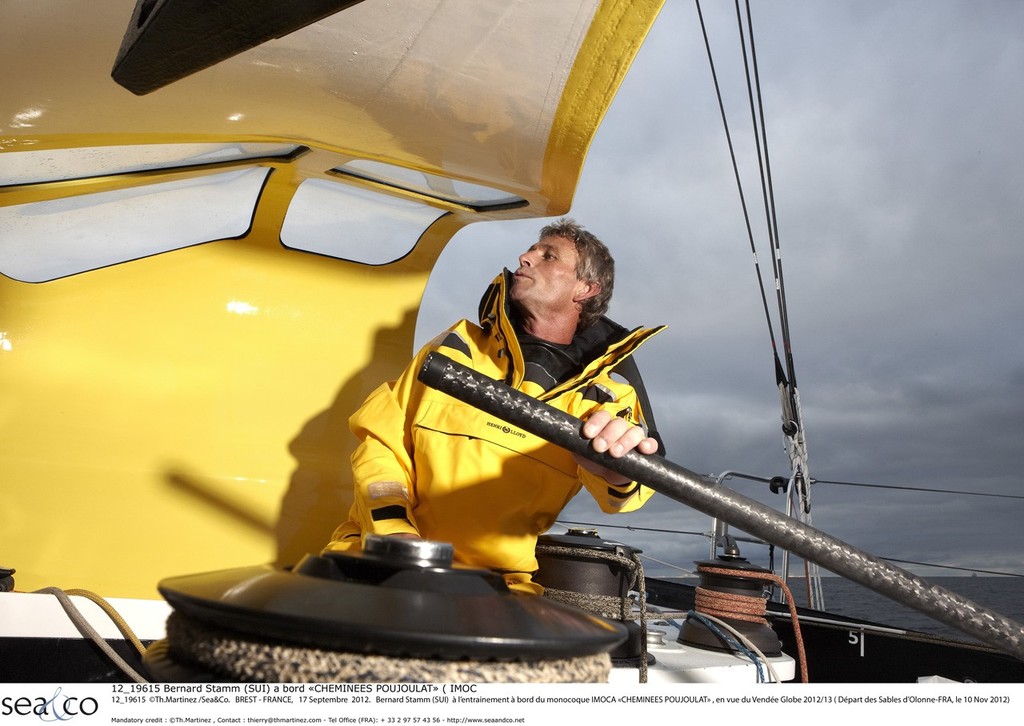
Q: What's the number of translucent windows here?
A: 4